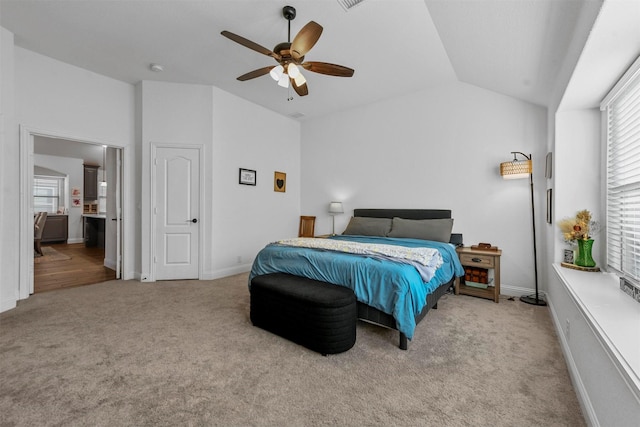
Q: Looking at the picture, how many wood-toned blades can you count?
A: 5